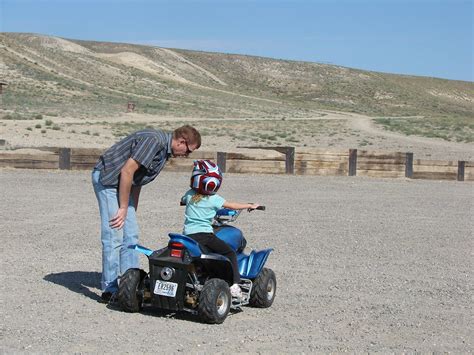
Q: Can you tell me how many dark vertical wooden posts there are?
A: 6